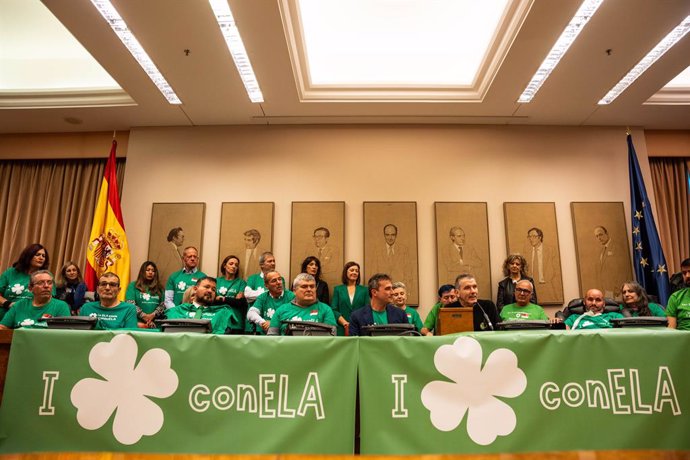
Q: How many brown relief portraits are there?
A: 7